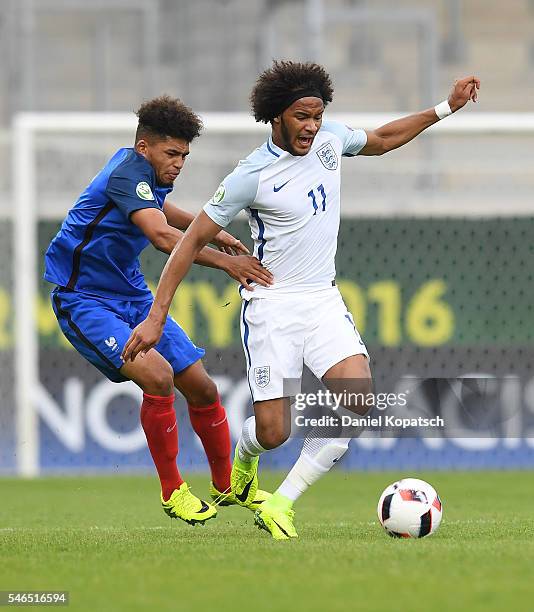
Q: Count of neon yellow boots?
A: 4